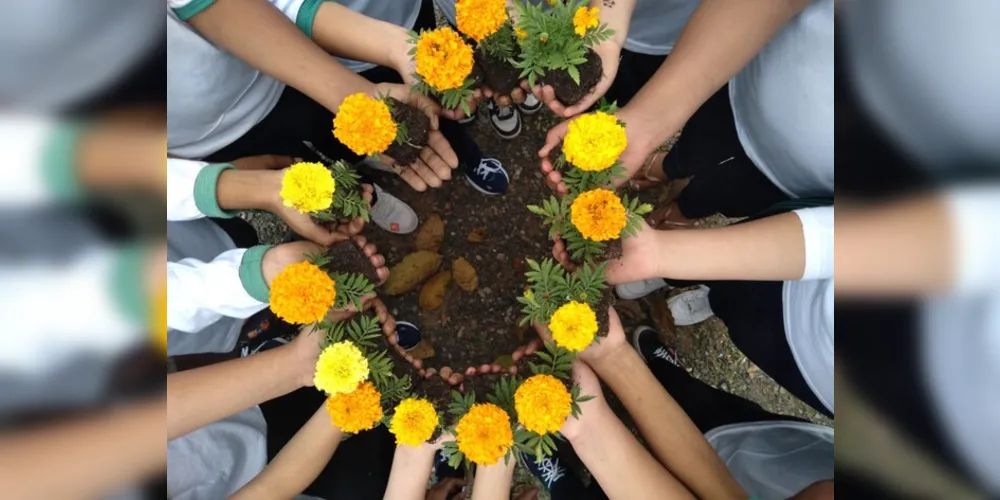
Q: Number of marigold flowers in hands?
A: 14